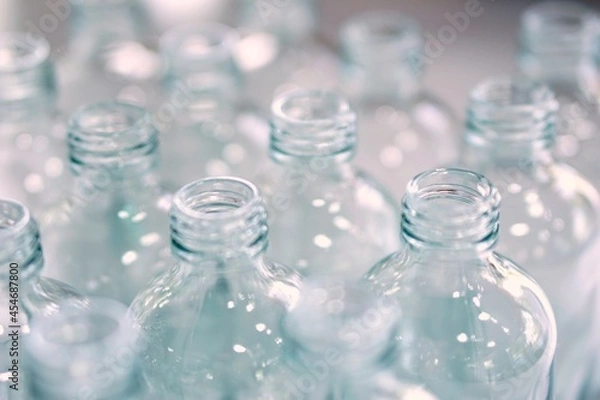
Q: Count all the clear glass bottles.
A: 14